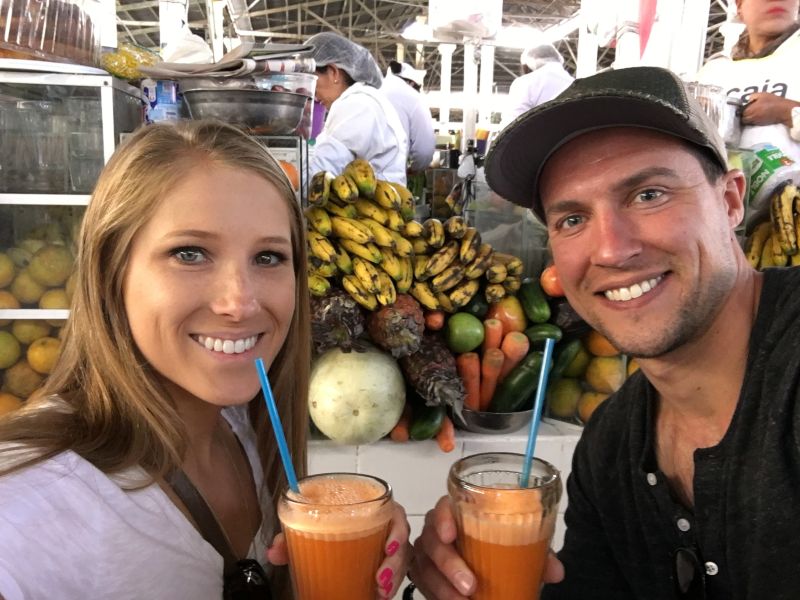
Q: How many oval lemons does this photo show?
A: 0